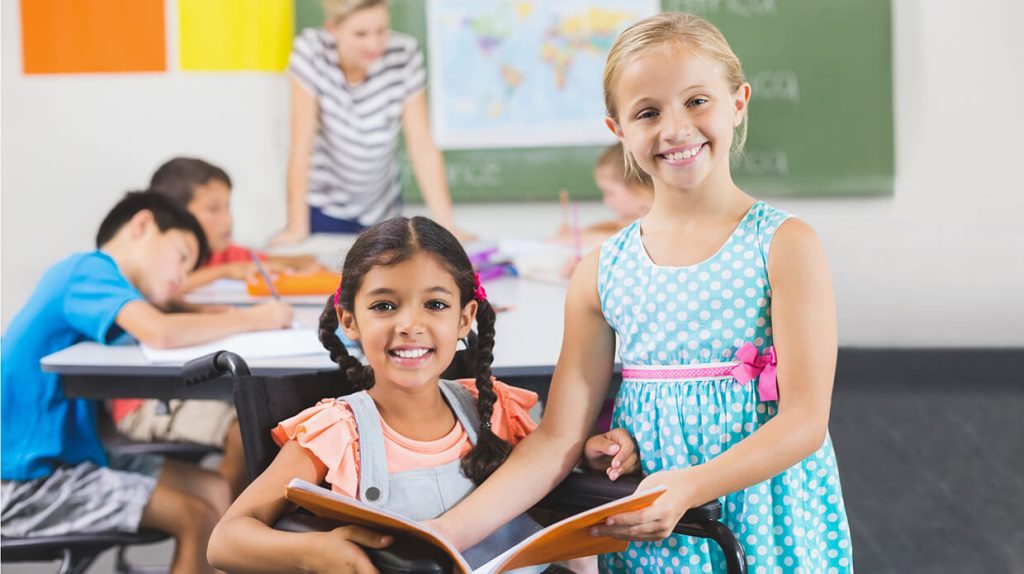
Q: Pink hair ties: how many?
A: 2